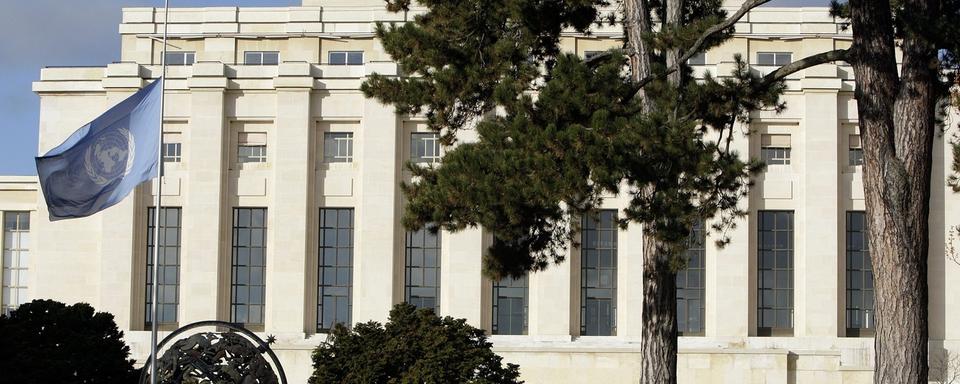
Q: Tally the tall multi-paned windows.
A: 10